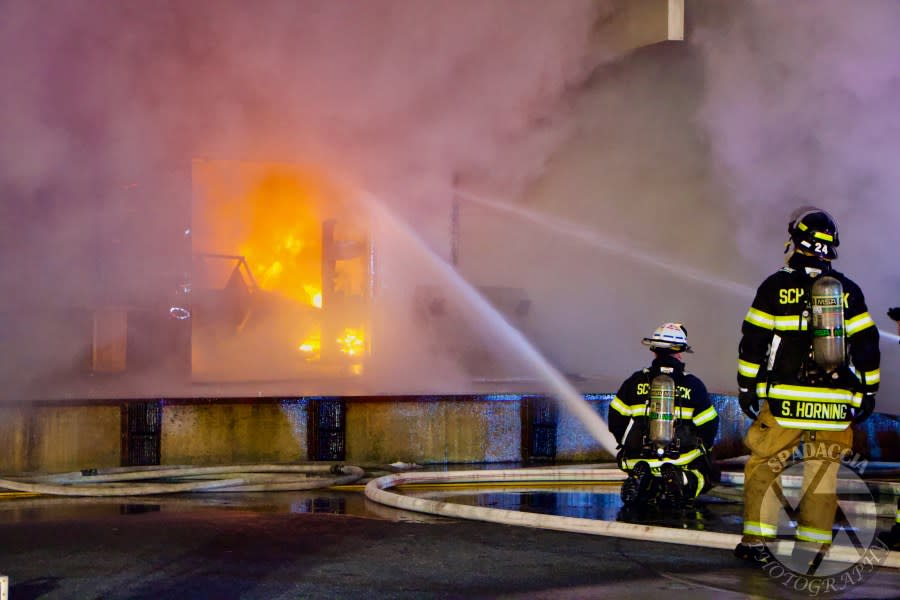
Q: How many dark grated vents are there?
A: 3